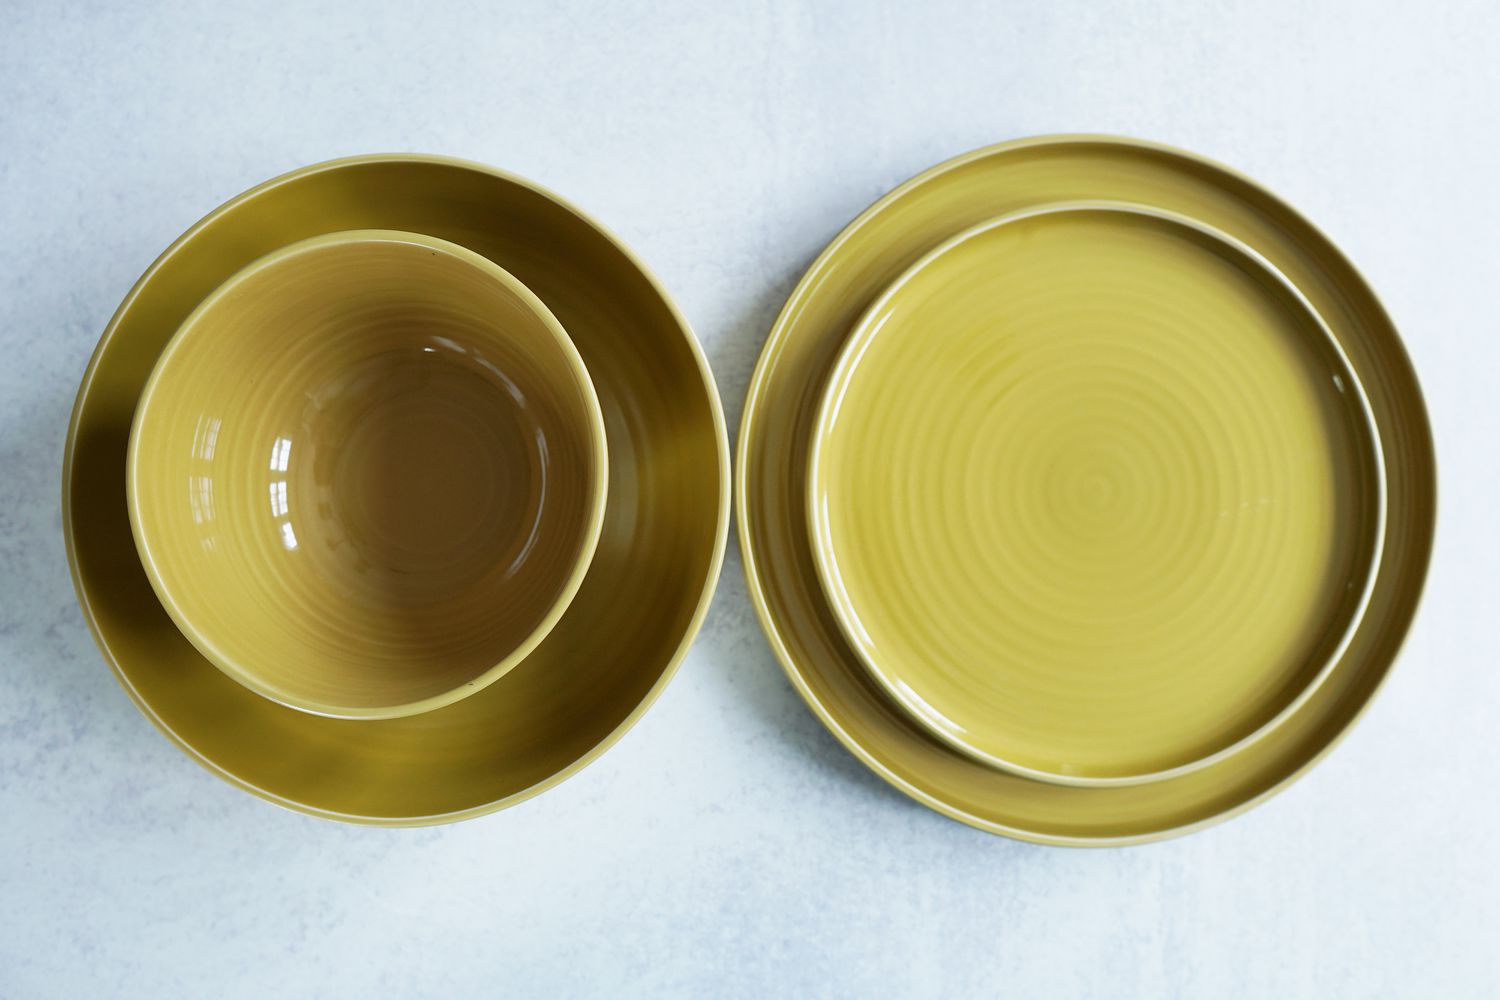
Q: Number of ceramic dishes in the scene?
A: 4